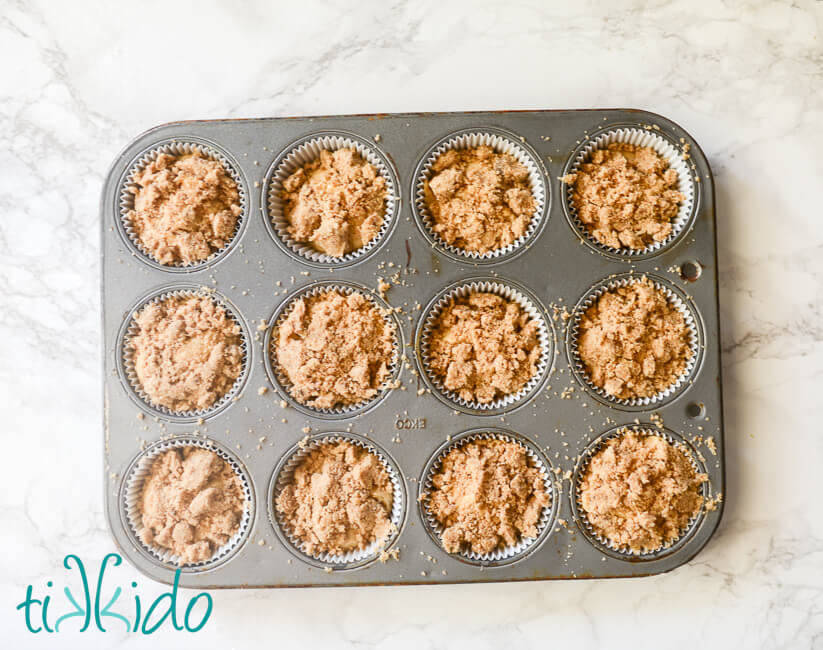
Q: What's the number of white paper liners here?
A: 12